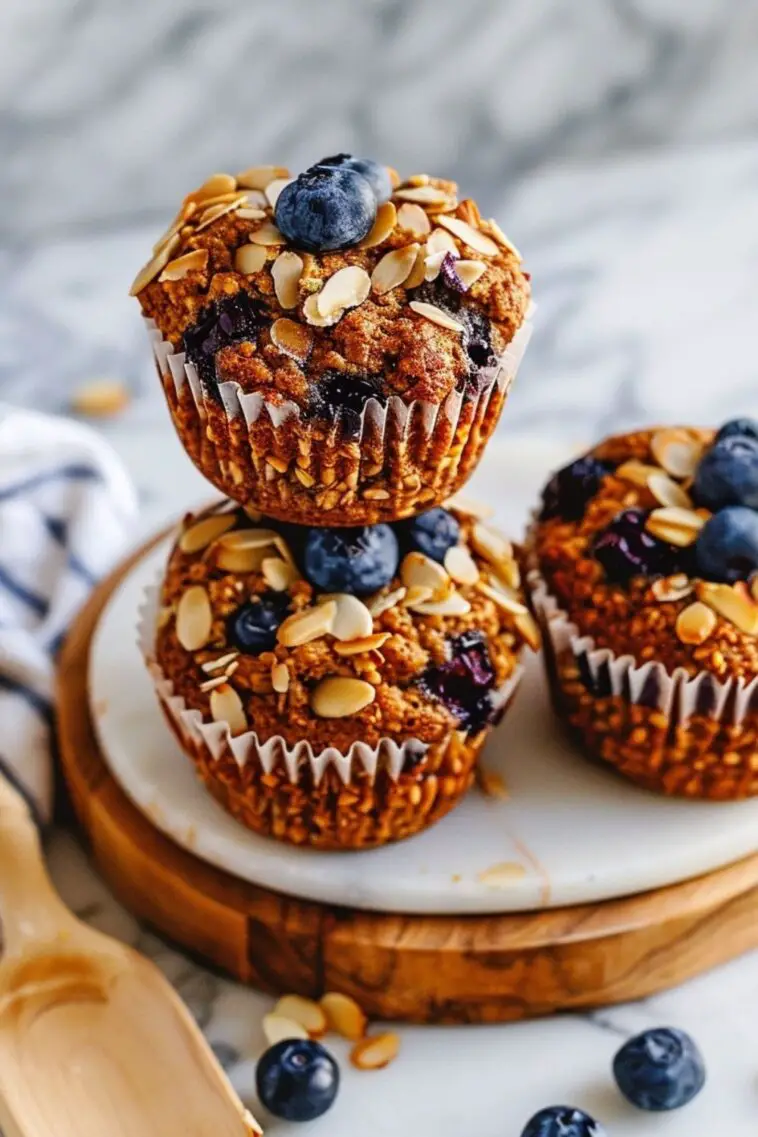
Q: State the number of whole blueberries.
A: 11